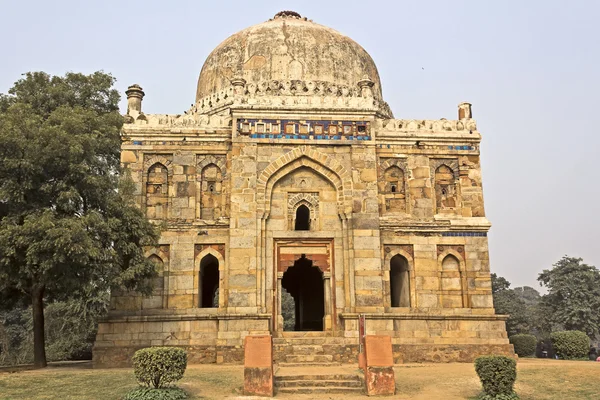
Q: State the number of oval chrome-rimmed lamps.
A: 0